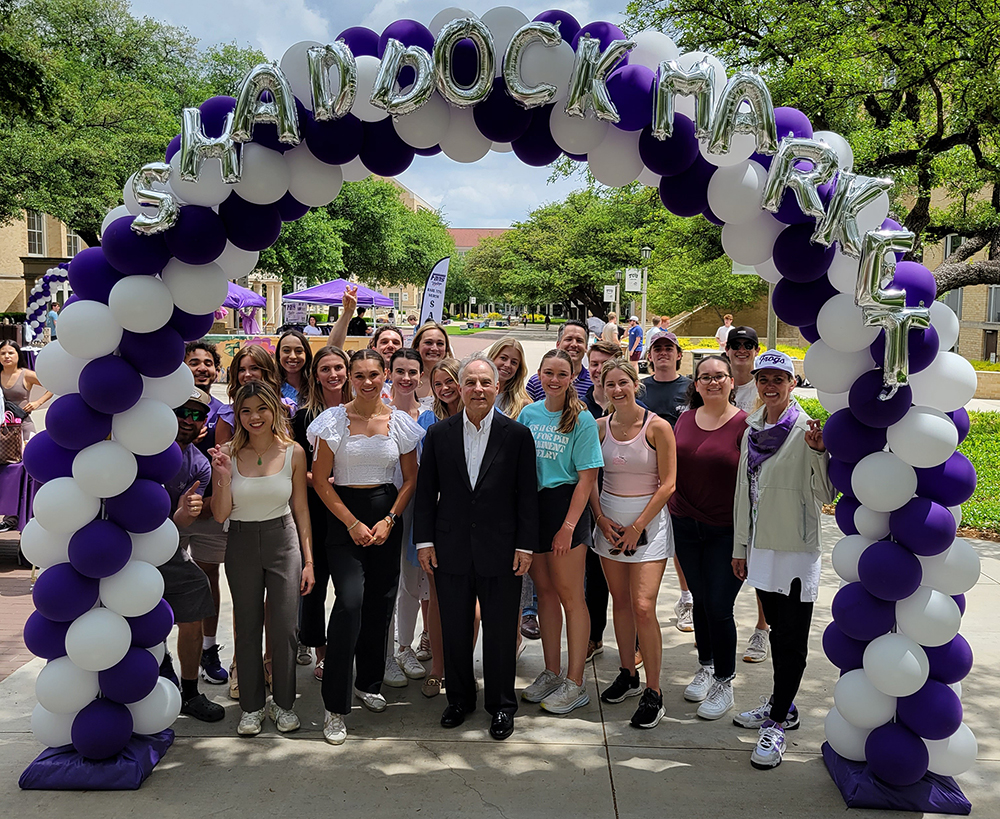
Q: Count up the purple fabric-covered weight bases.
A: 2